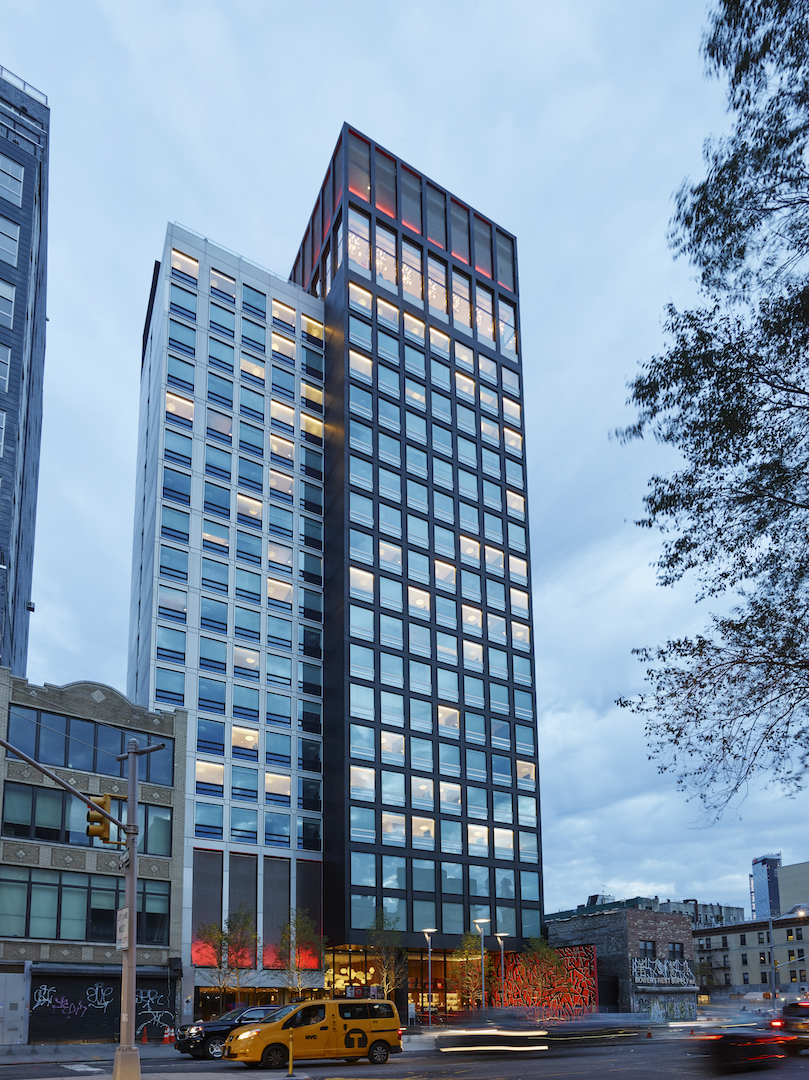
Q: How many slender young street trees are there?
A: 6